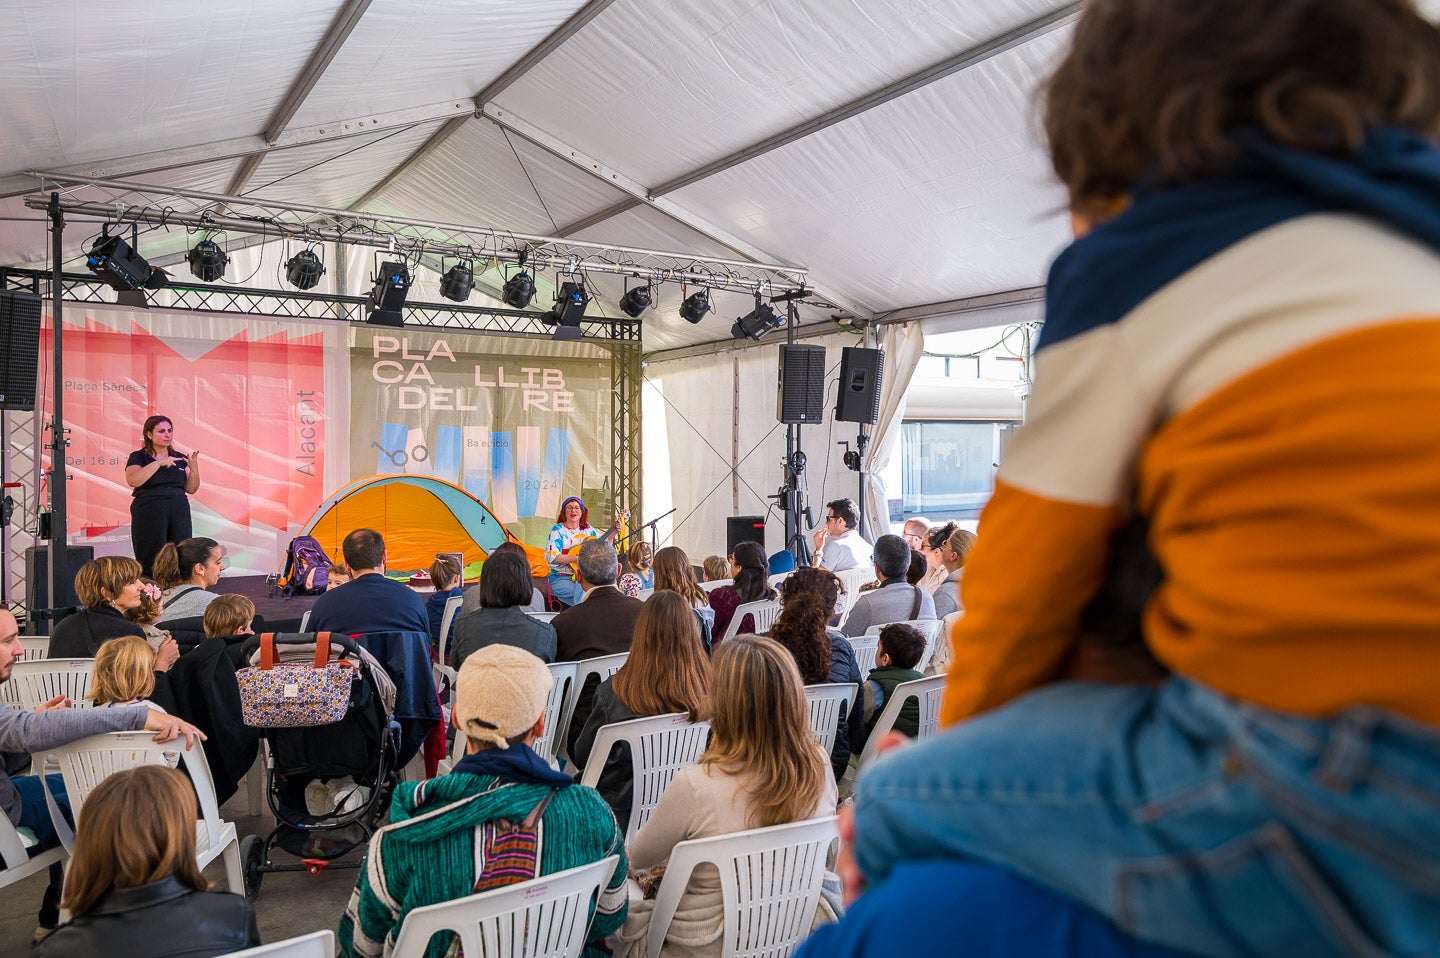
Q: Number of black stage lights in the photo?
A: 10